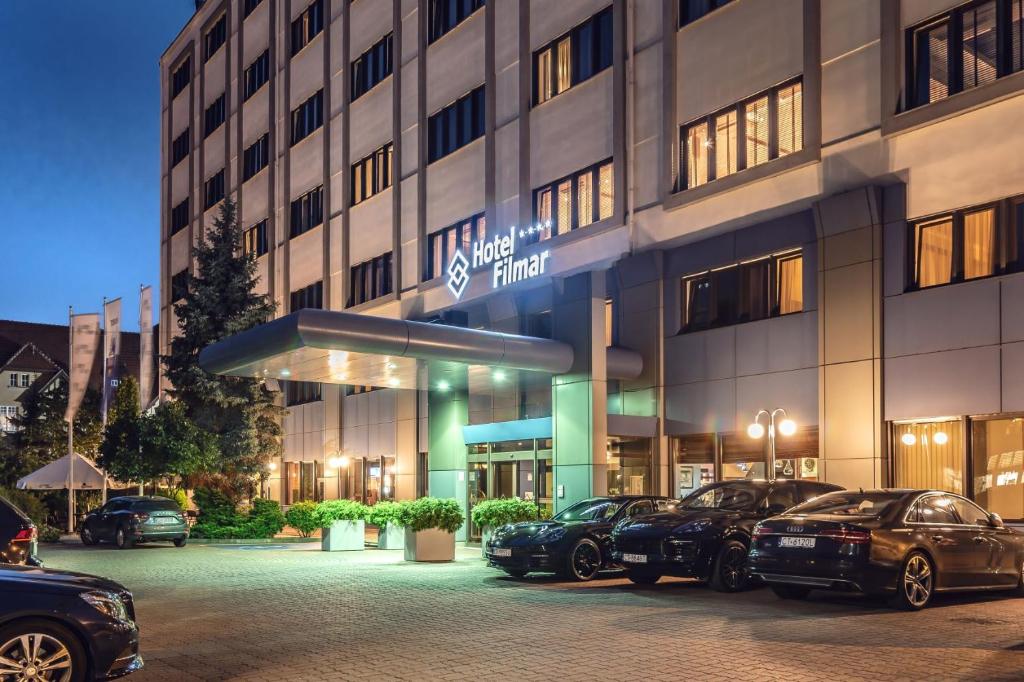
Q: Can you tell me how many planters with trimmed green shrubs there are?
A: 4